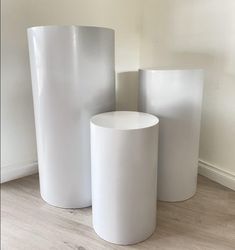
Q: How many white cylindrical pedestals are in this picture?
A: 3